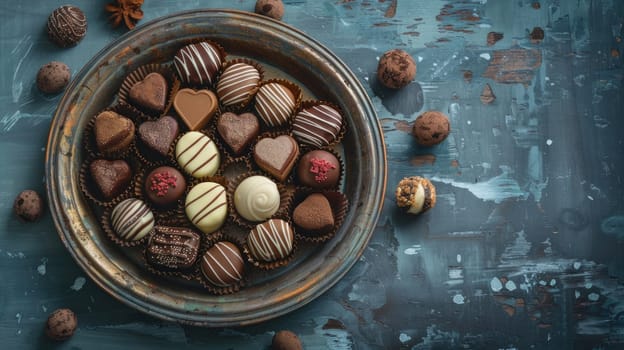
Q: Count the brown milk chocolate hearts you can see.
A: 8